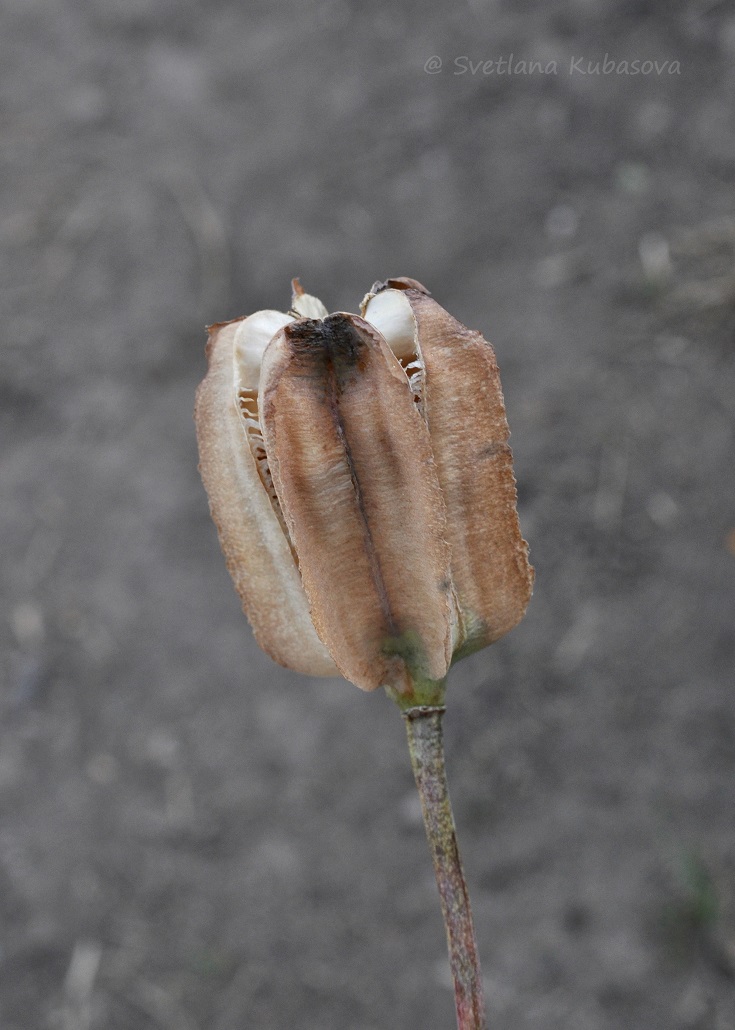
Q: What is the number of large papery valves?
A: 3